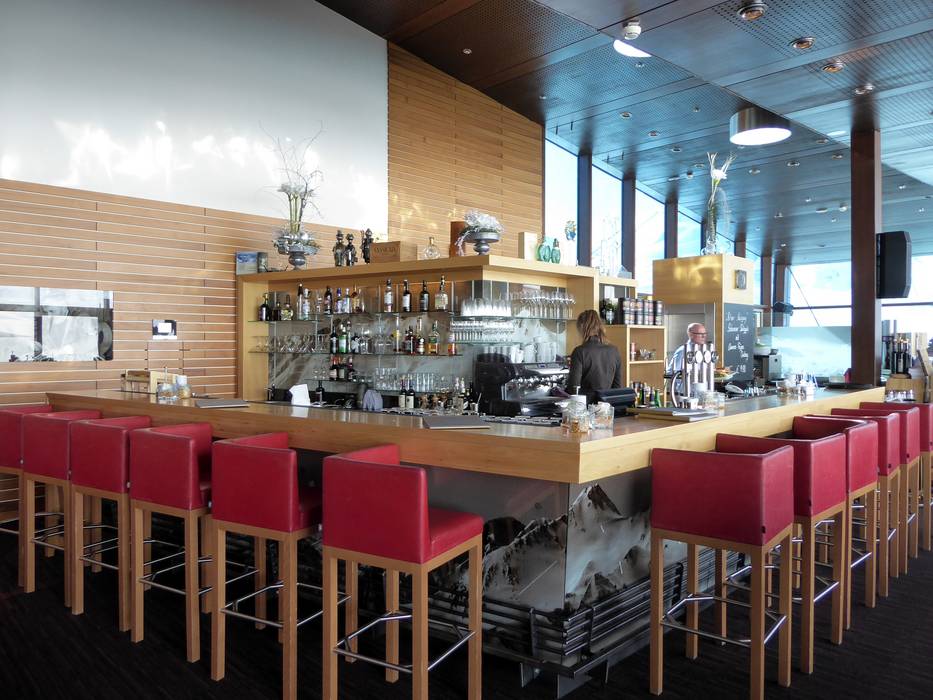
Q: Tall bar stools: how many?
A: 12